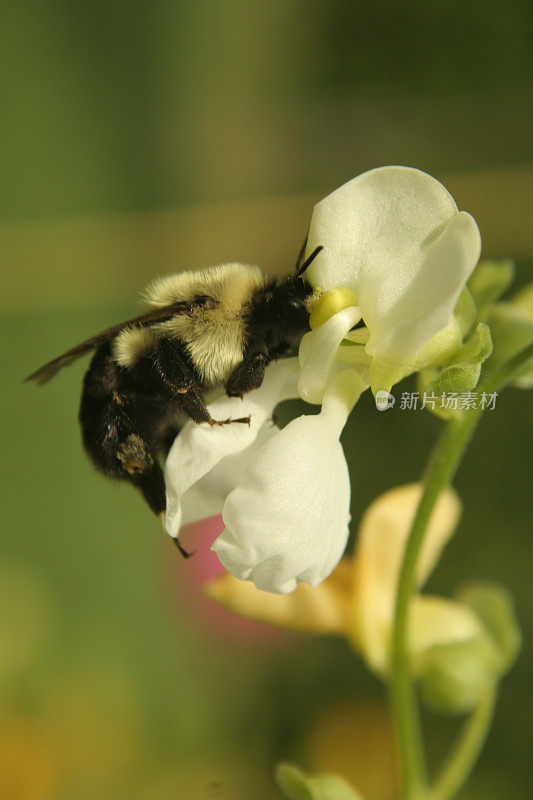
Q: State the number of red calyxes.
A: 0